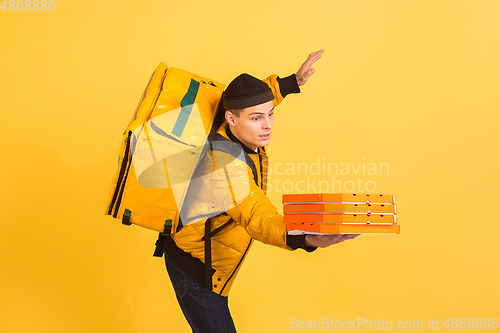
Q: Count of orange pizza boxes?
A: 4